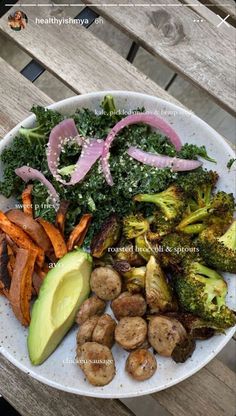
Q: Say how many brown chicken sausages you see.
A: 9